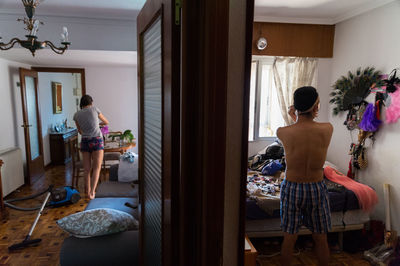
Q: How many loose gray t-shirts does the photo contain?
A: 1